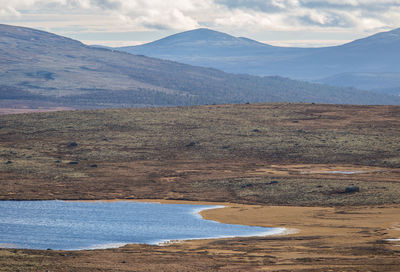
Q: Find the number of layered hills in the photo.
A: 3